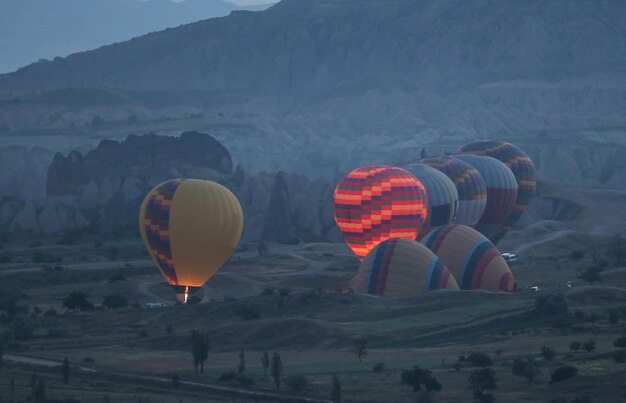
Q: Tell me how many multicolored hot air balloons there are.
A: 8